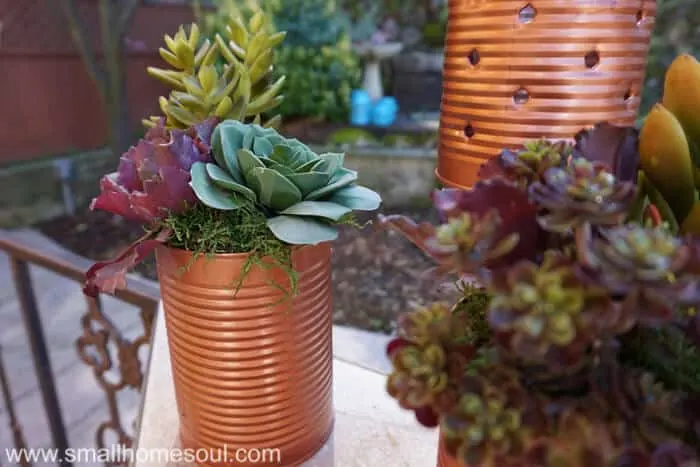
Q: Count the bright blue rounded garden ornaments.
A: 2